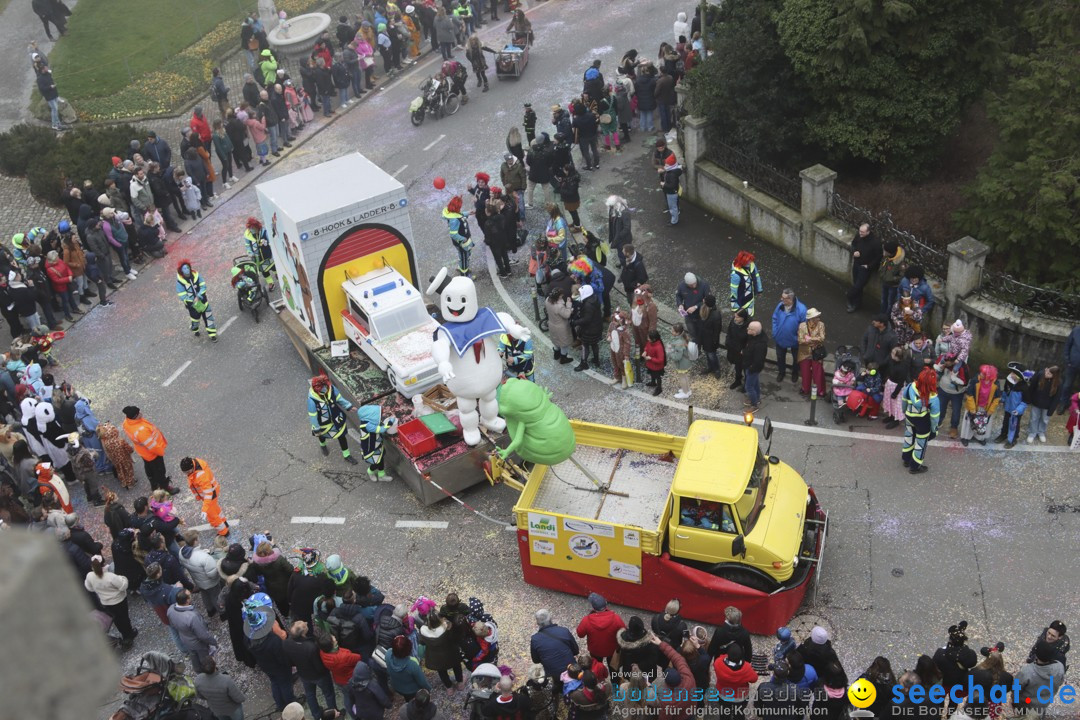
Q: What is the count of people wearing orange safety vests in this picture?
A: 2